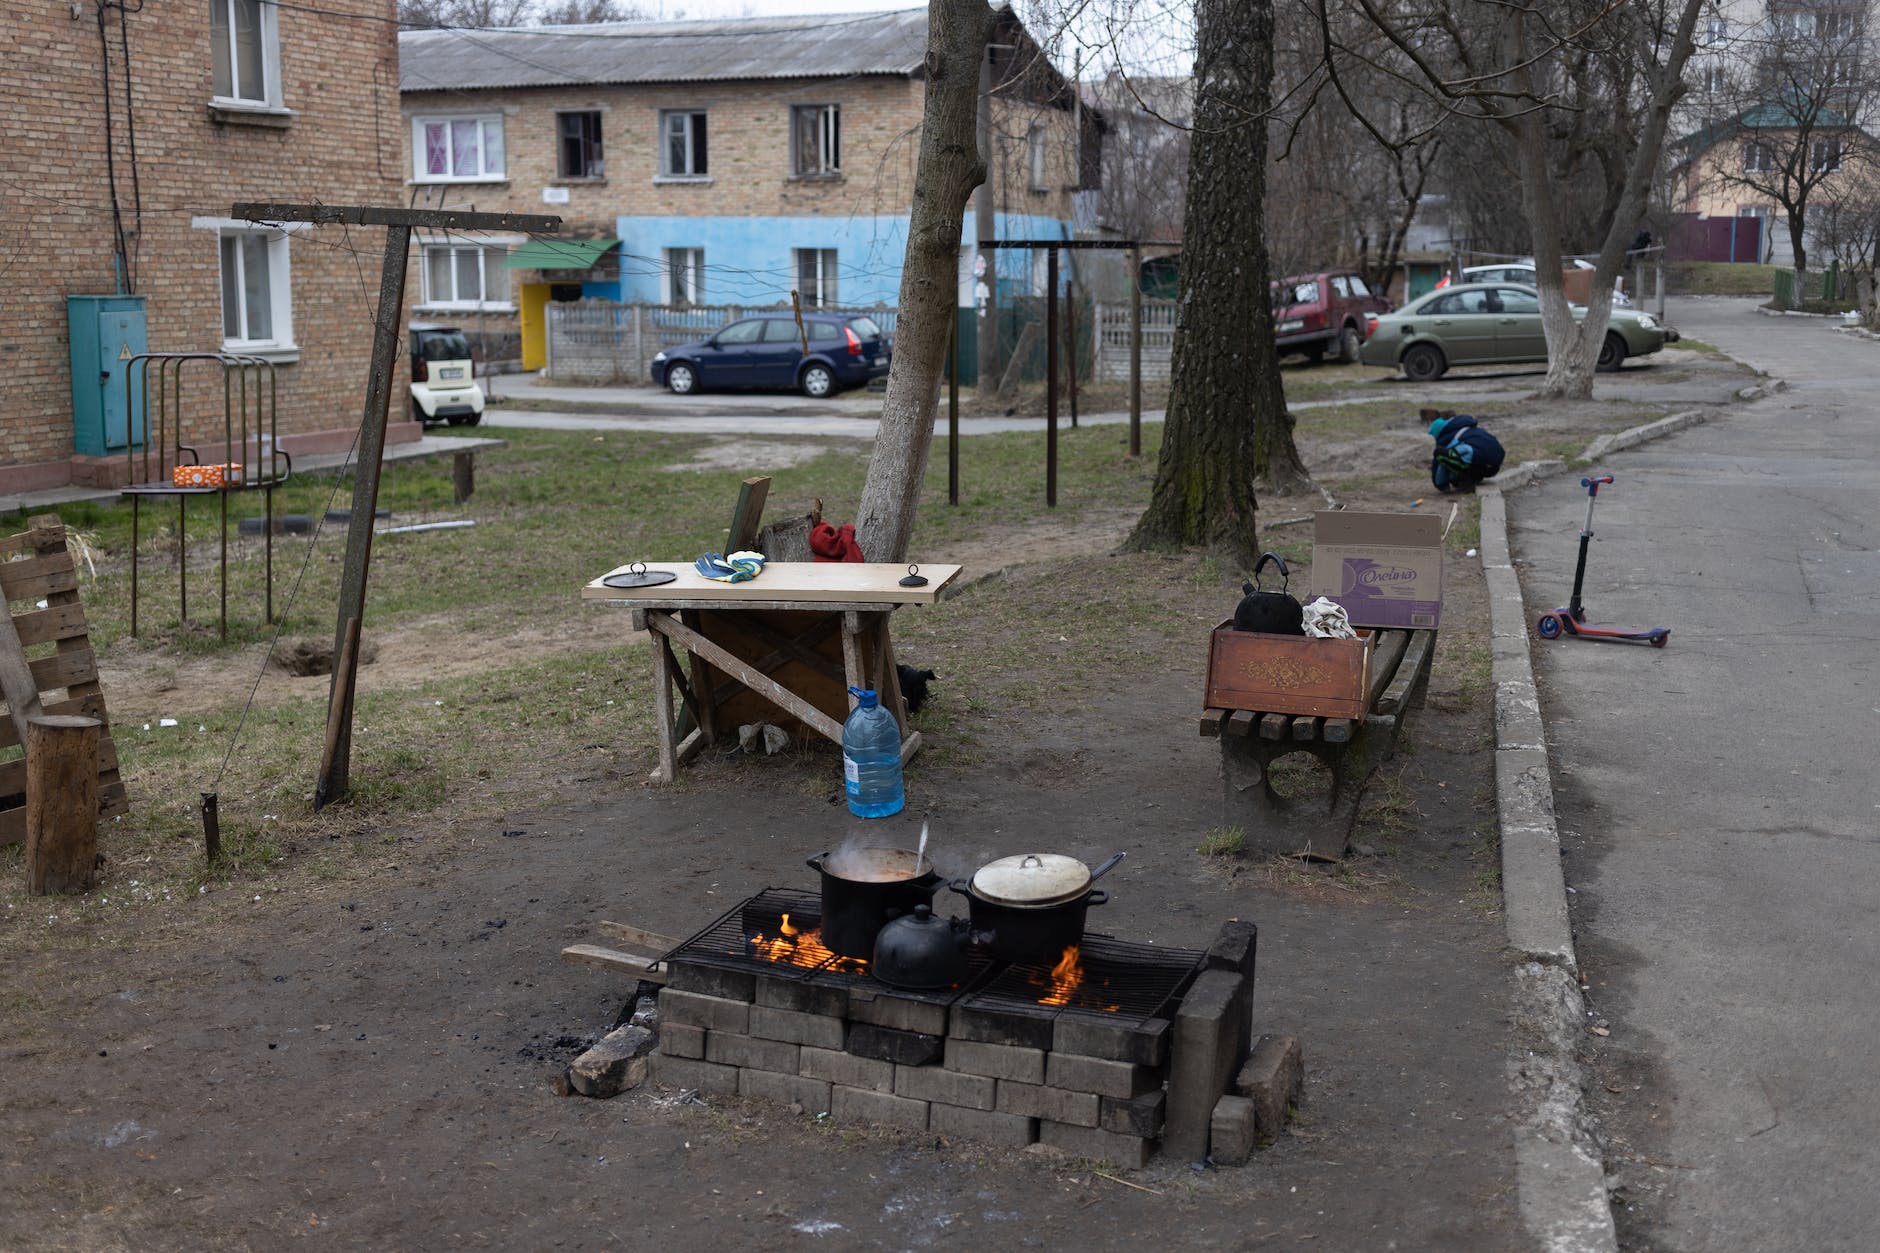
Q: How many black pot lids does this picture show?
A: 2